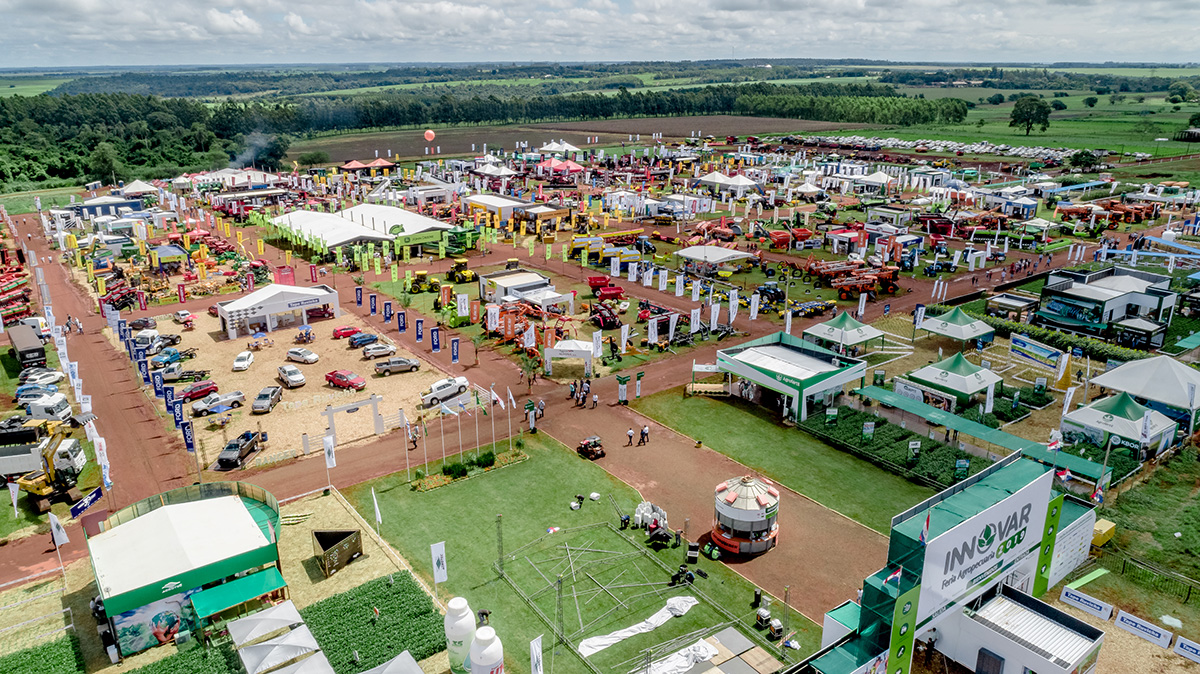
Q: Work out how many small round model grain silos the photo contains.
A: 1